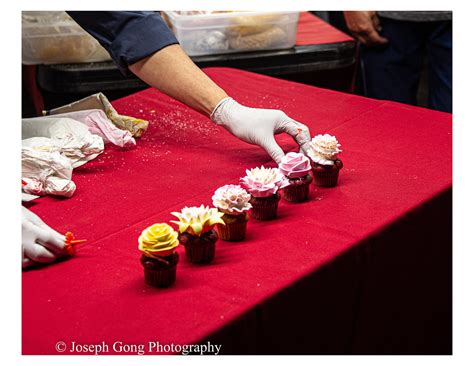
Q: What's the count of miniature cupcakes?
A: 6